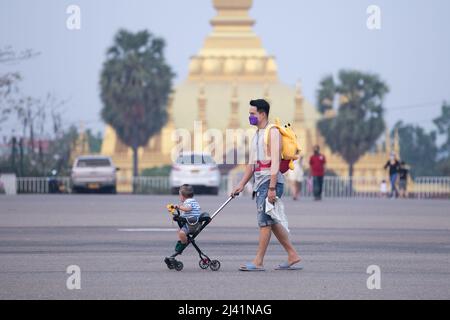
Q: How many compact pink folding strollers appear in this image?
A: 0